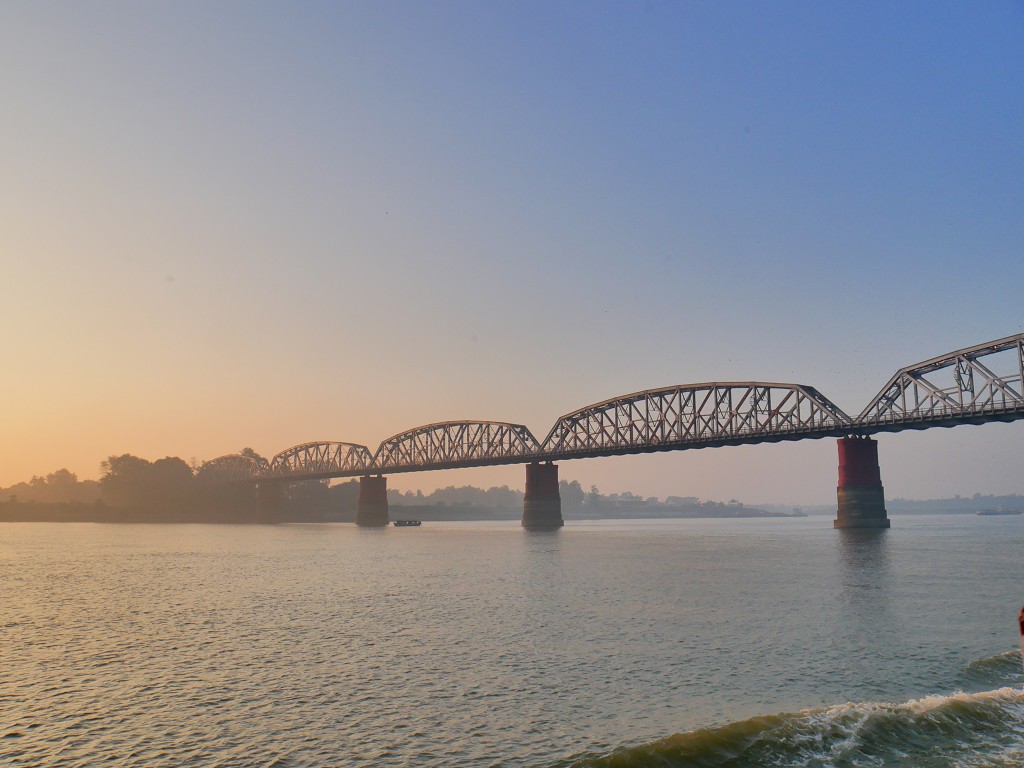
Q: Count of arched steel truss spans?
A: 5